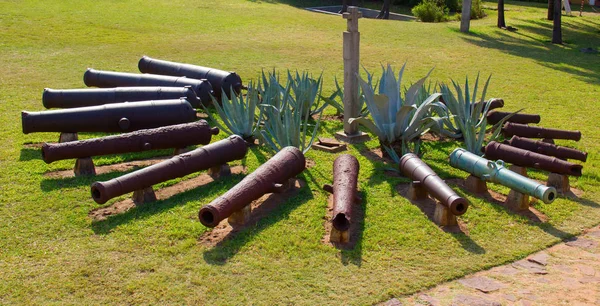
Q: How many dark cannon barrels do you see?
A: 14